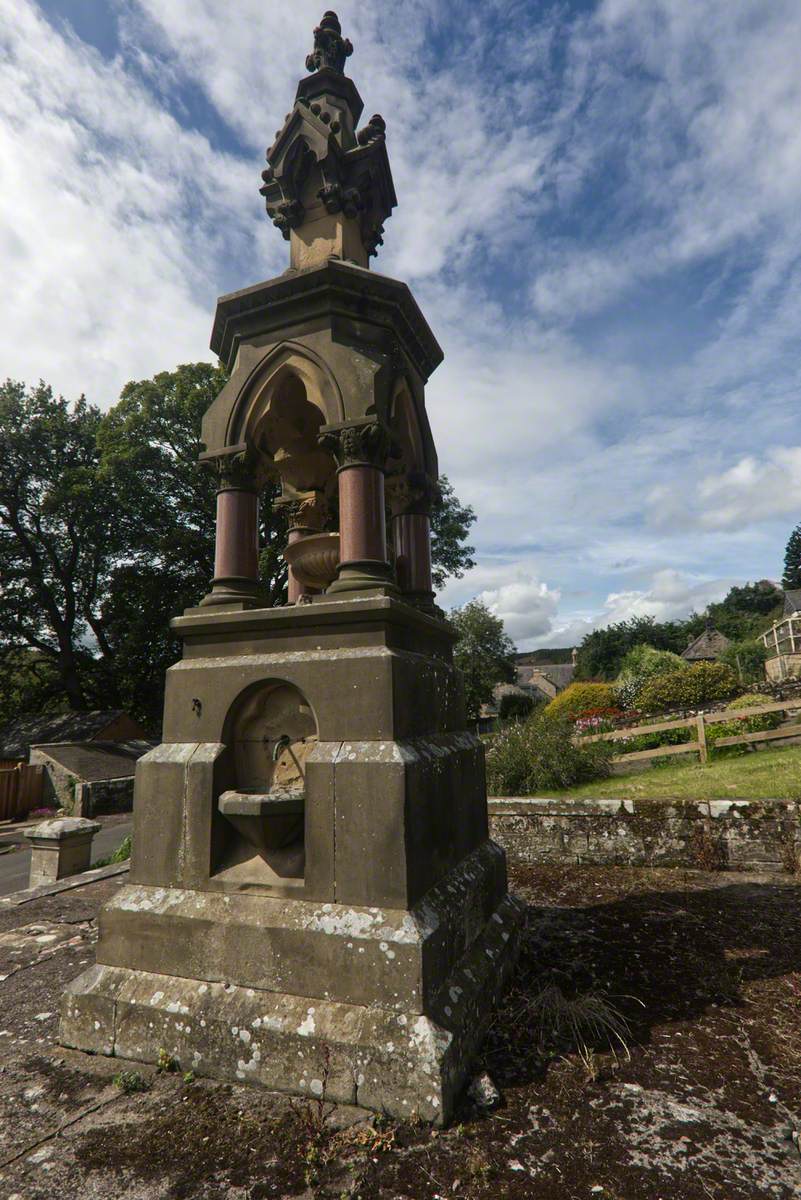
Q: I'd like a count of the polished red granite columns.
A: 4